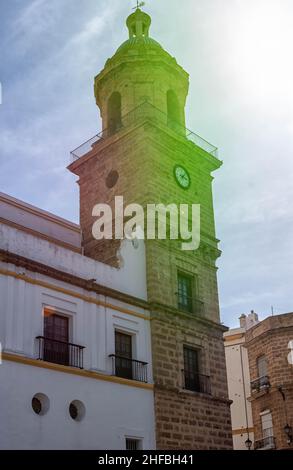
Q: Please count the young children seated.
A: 0